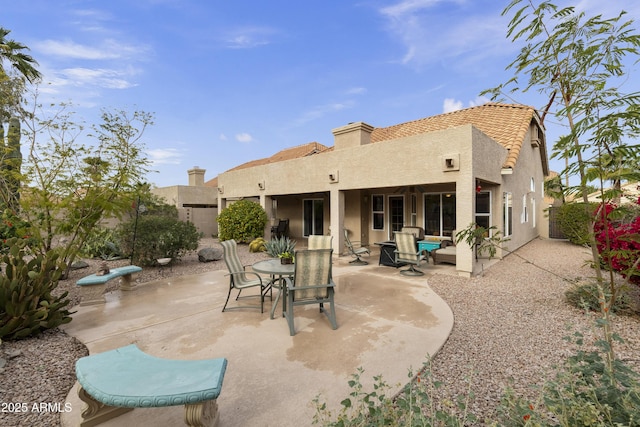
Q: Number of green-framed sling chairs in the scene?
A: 5